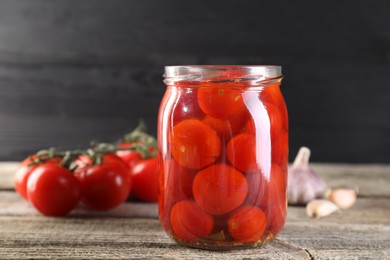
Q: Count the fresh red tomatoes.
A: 5